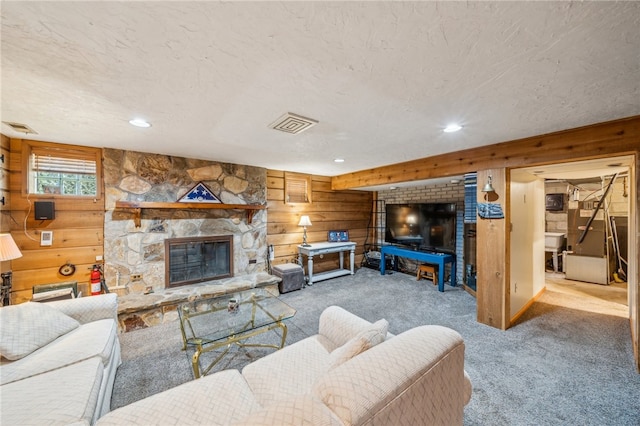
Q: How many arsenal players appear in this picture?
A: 0